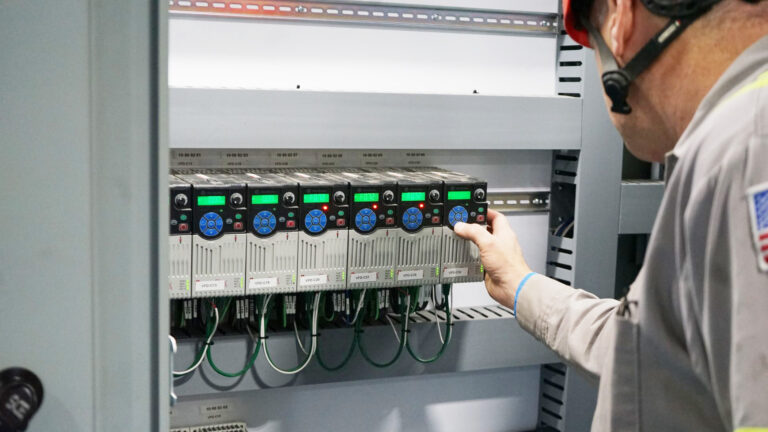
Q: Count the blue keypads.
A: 6